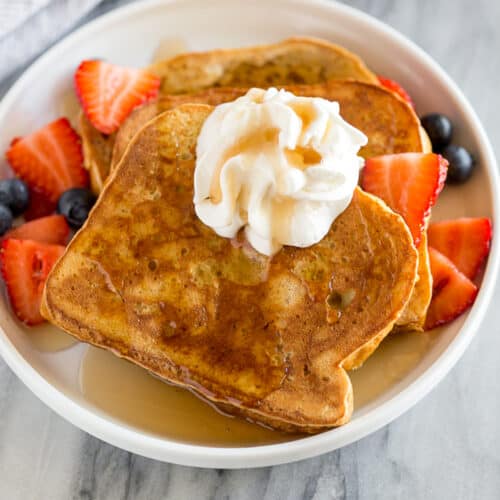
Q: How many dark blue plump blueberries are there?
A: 5